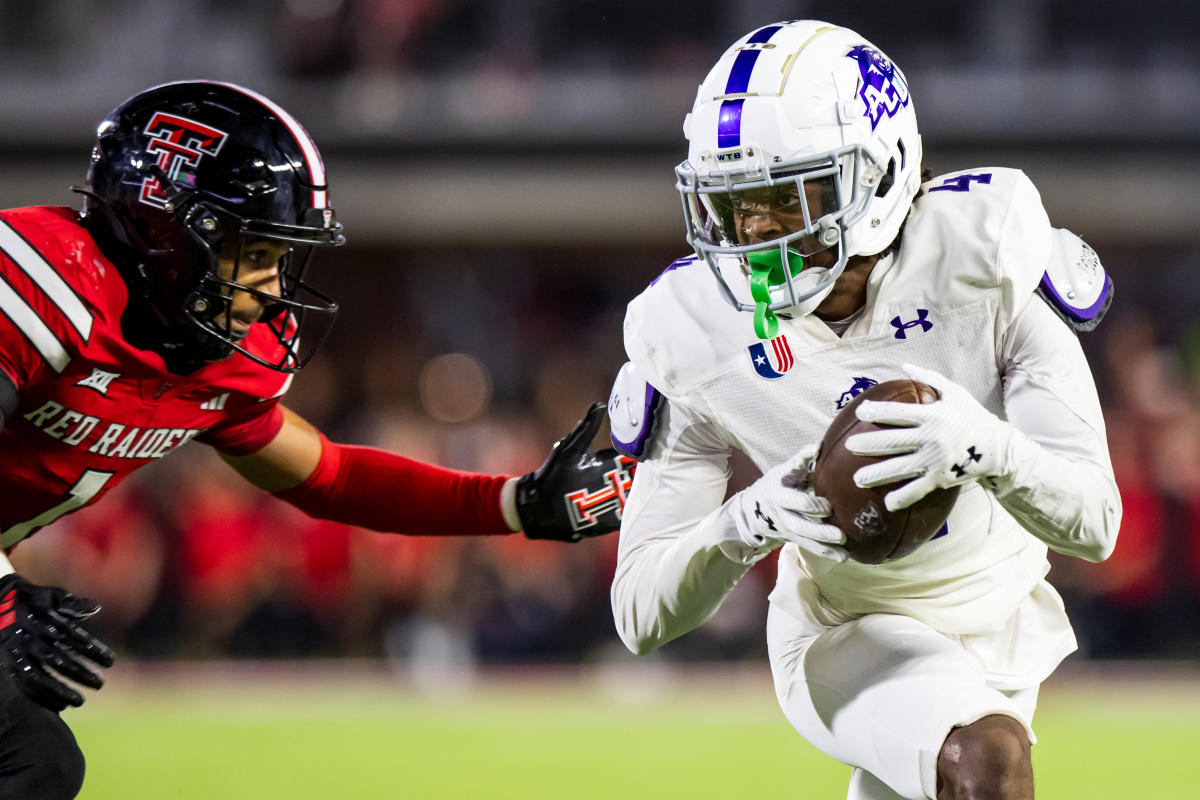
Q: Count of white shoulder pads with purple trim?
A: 2